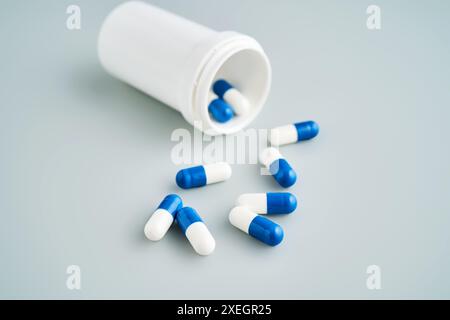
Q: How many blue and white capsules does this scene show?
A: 9